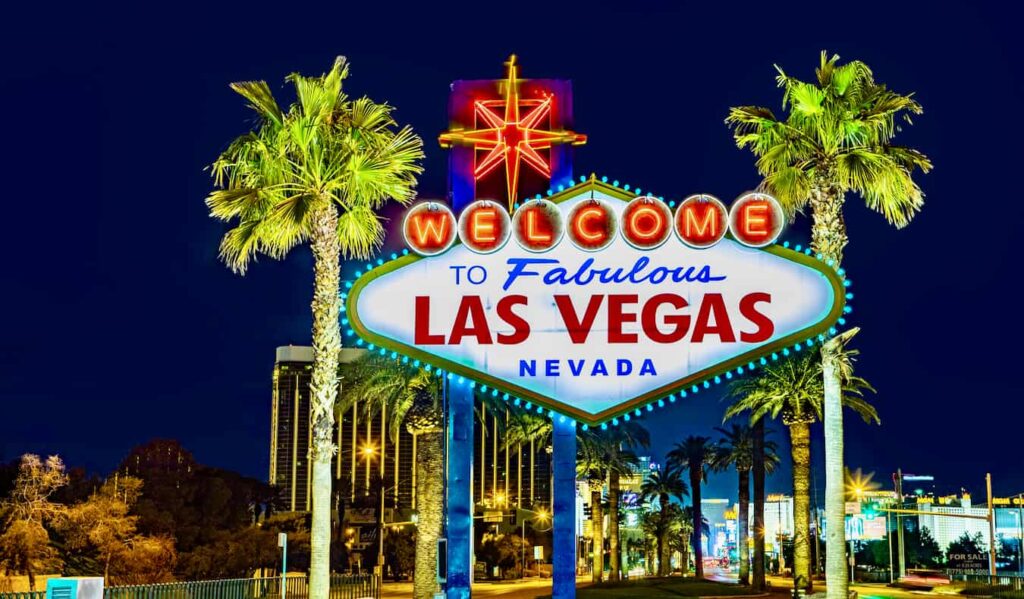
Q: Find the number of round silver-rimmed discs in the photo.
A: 7